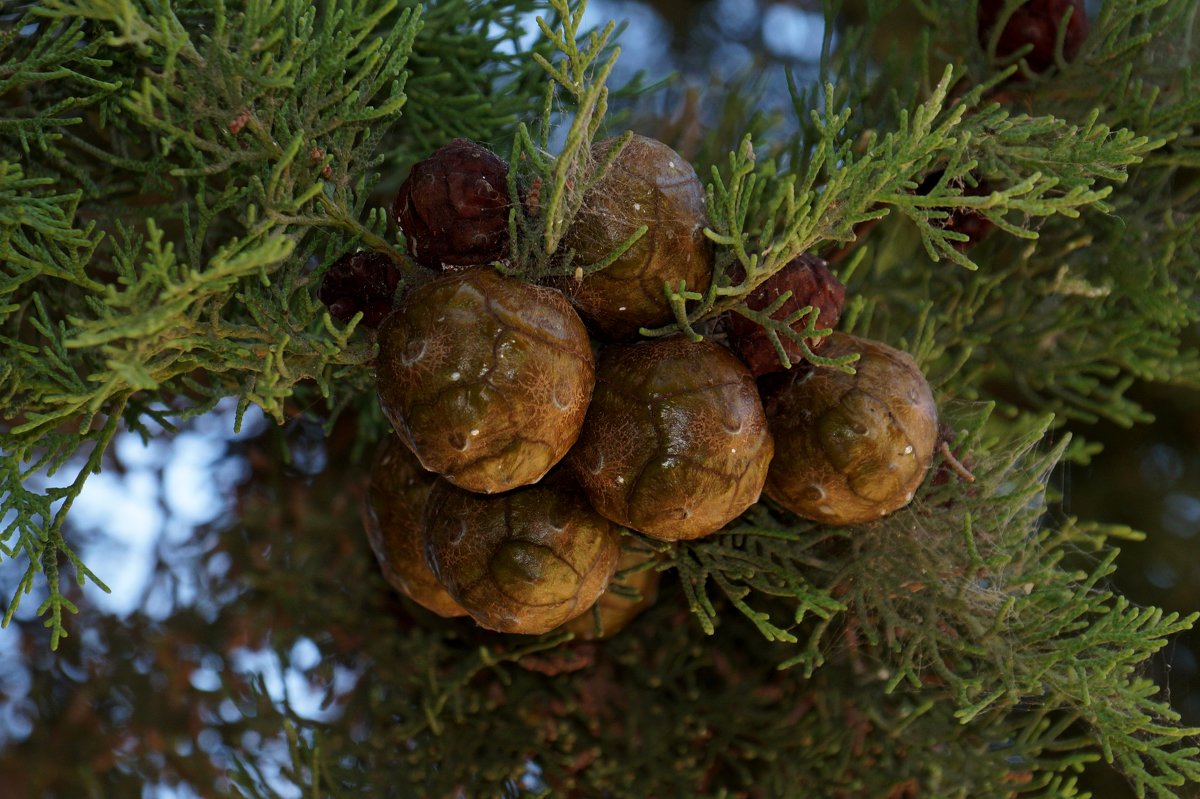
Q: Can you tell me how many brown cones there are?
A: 7